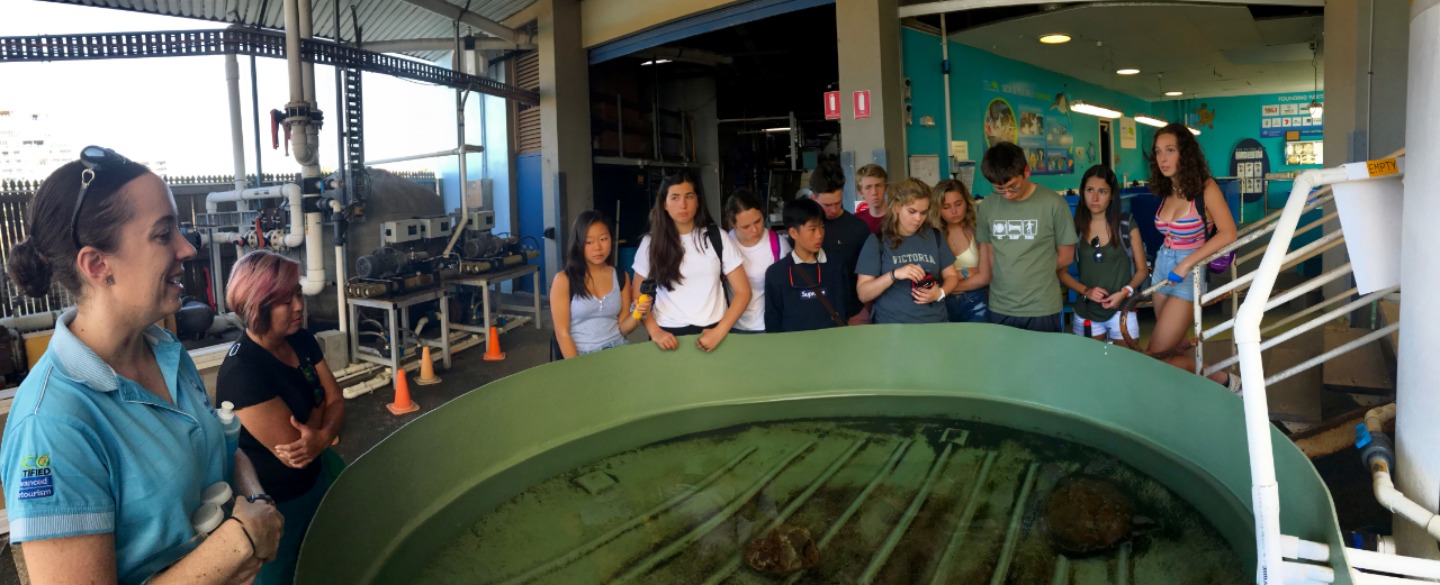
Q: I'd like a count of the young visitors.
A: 11